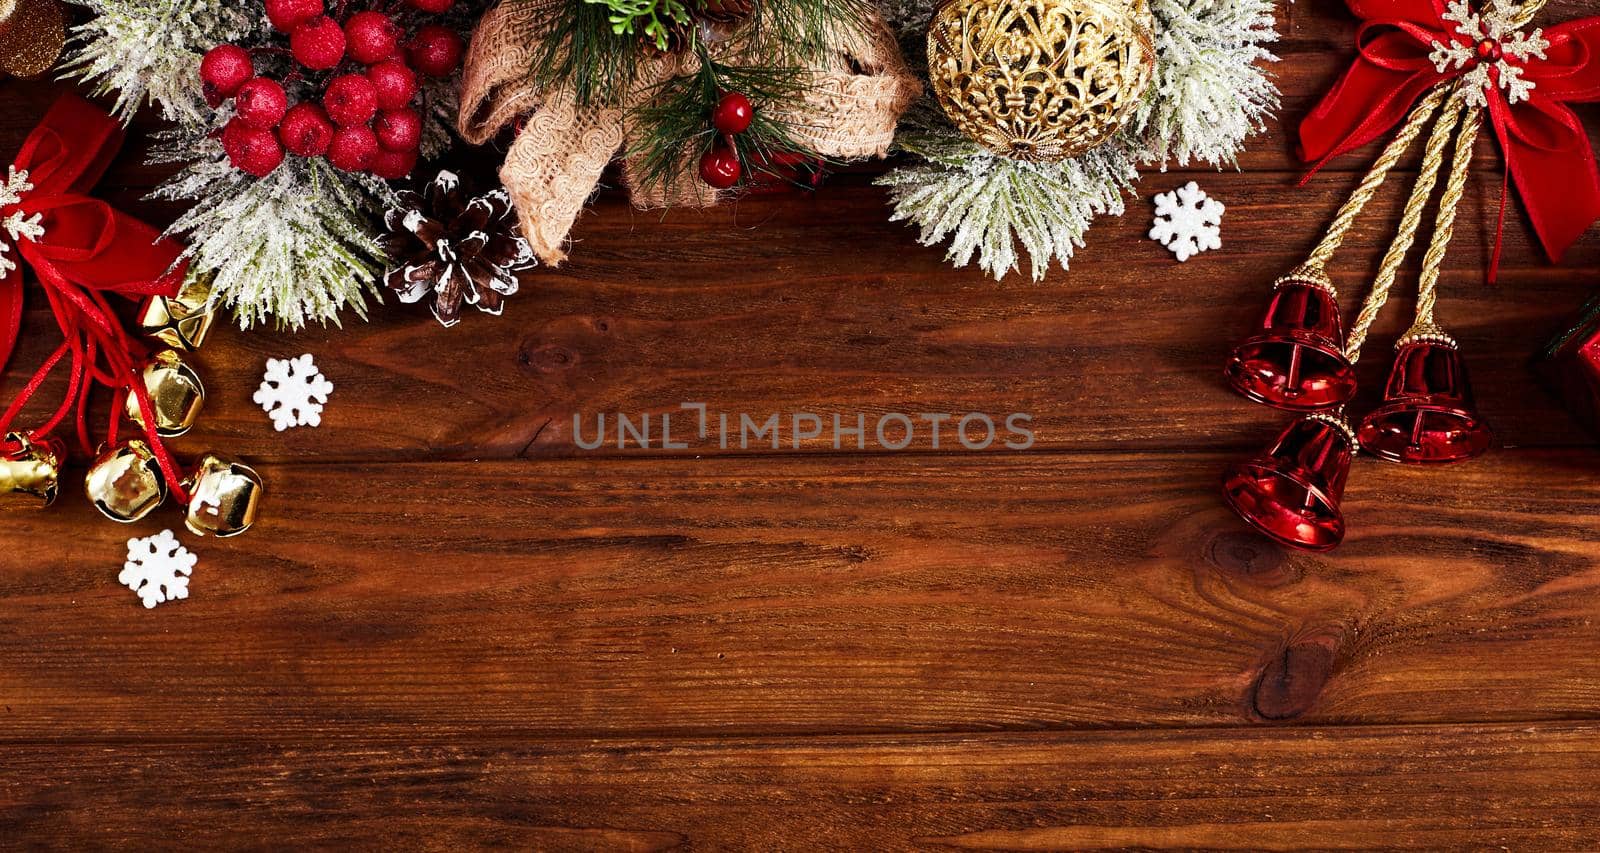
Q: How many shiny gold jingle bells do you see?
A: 5